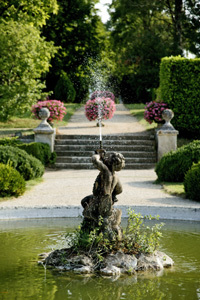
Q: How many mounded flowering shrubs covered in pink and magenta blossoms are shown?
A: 3